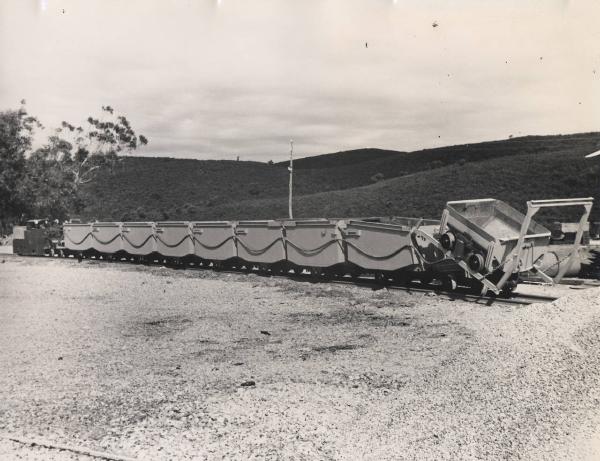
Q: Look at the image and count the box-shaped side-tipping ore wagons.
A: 9